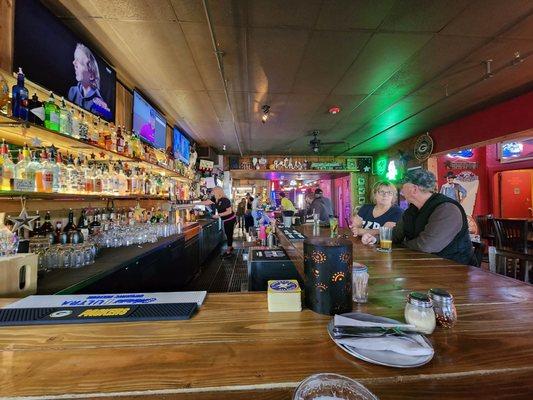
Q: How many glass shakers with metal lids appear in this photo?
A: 2